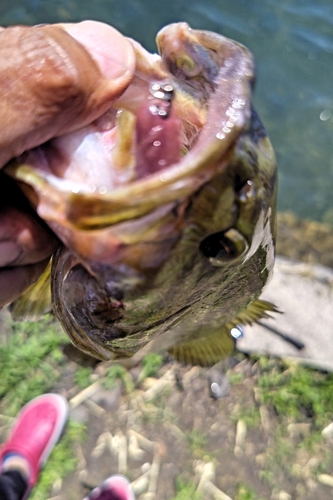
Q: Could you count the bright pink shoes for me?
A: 2